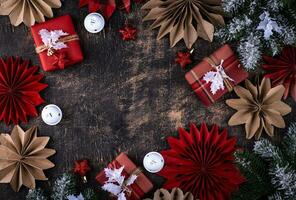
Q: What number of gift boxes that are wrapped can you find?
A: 3